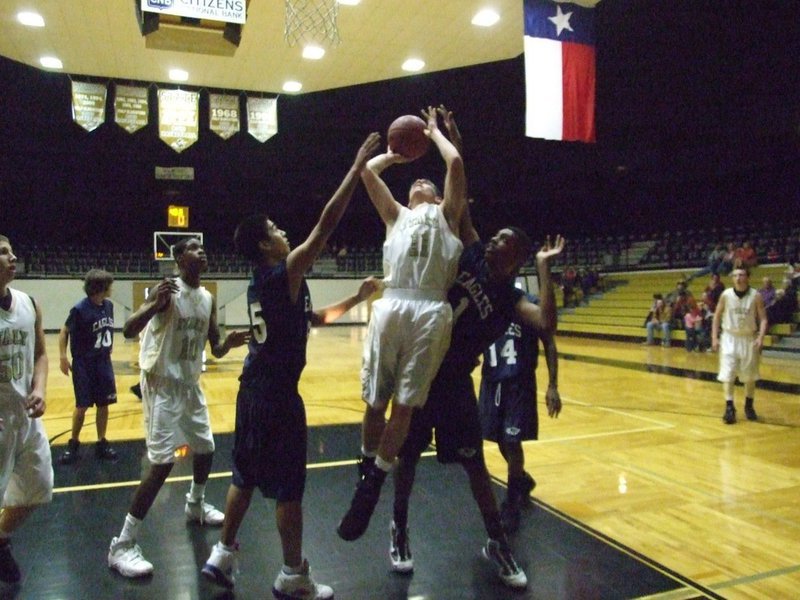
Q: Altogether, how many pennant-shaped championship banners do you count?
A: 5